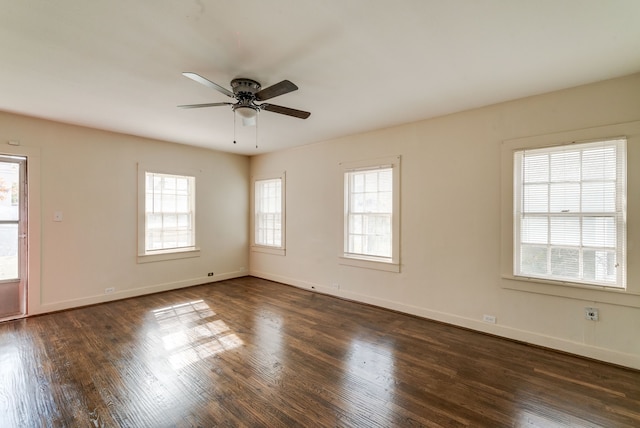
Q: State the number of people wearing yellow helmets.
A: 0